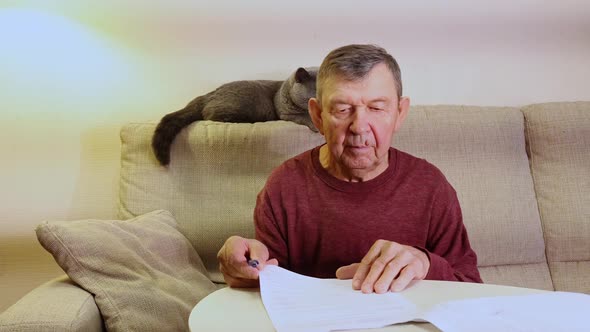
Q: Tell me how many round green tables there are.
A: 0